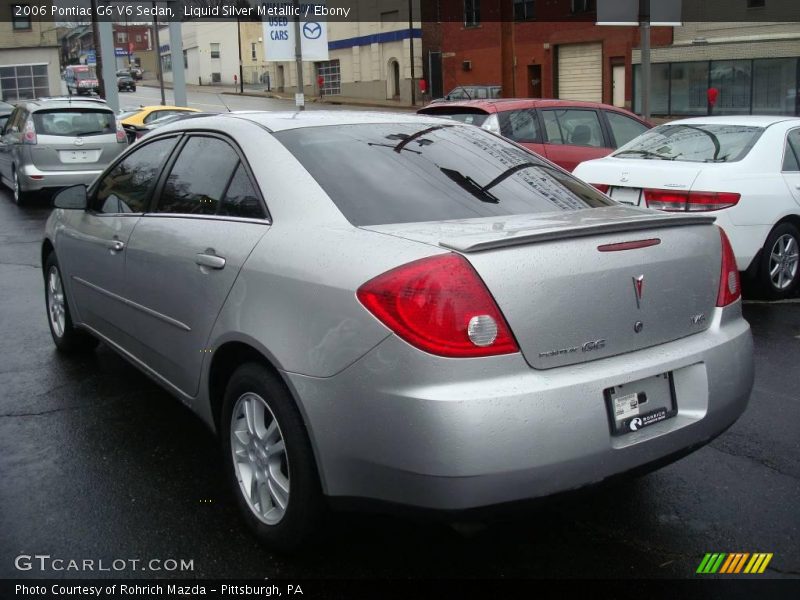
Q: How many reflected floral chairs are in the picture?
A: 0